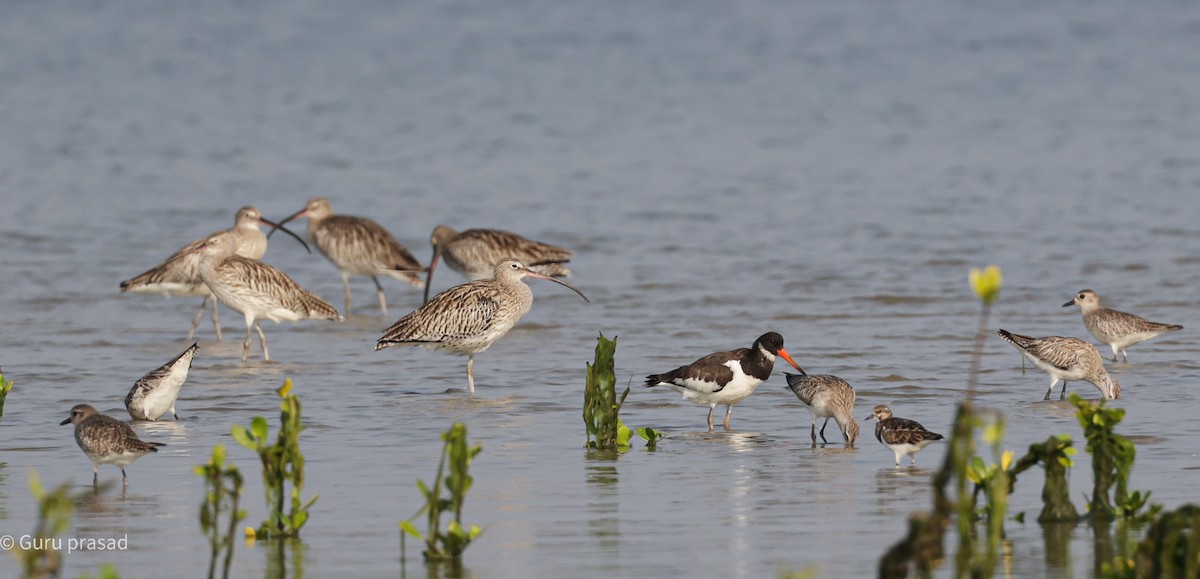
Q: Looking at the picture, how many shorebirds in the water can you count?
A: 12